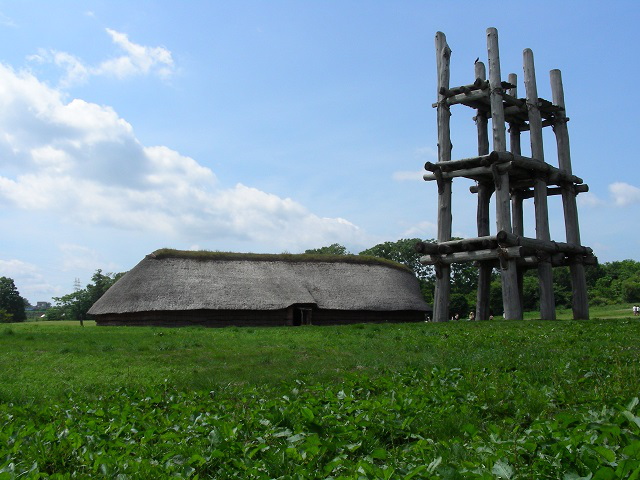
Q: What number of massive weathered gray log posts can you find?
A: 6